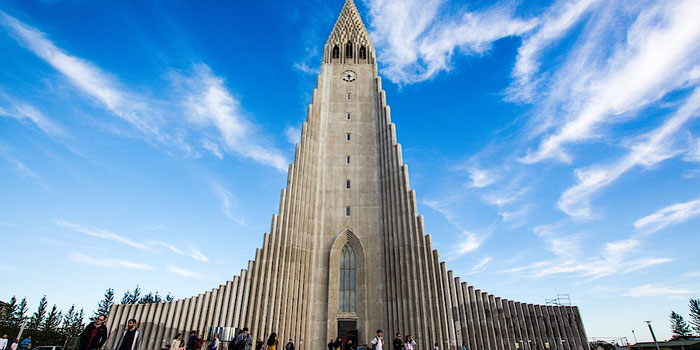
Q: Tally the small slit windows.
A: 6